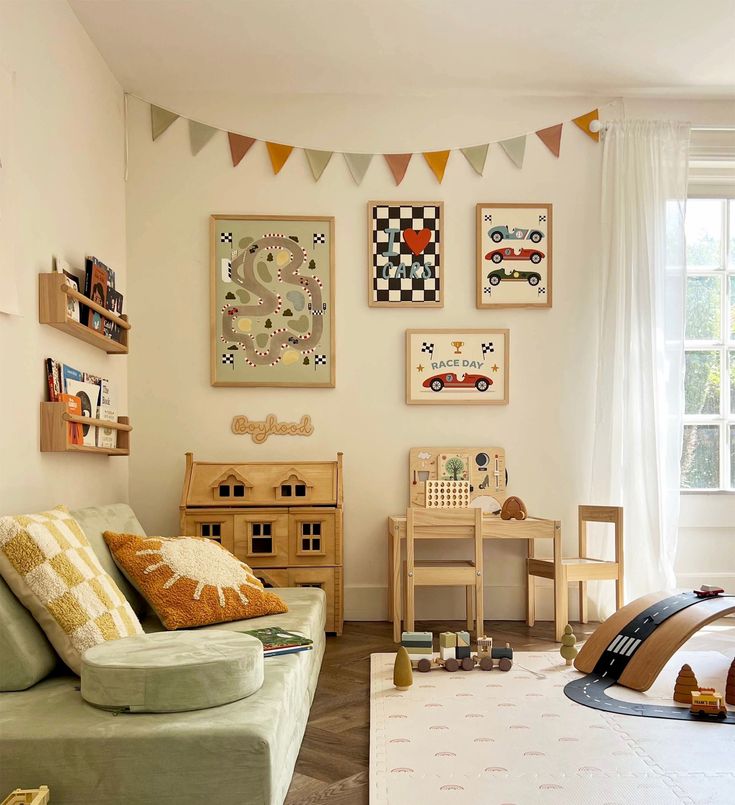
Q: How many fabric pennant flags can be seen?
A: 12